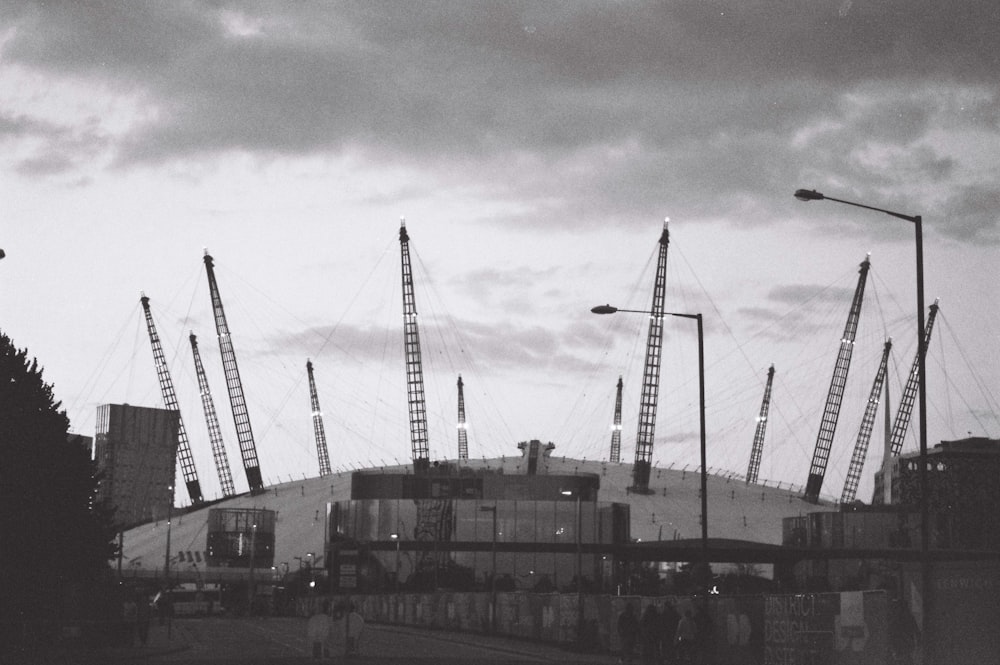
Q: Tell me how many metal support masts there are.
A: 12